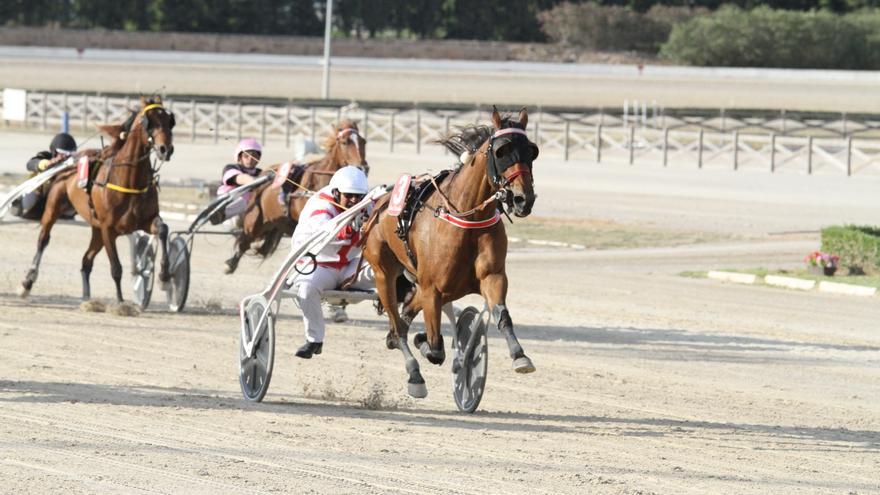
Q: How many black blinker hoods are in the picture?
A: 2